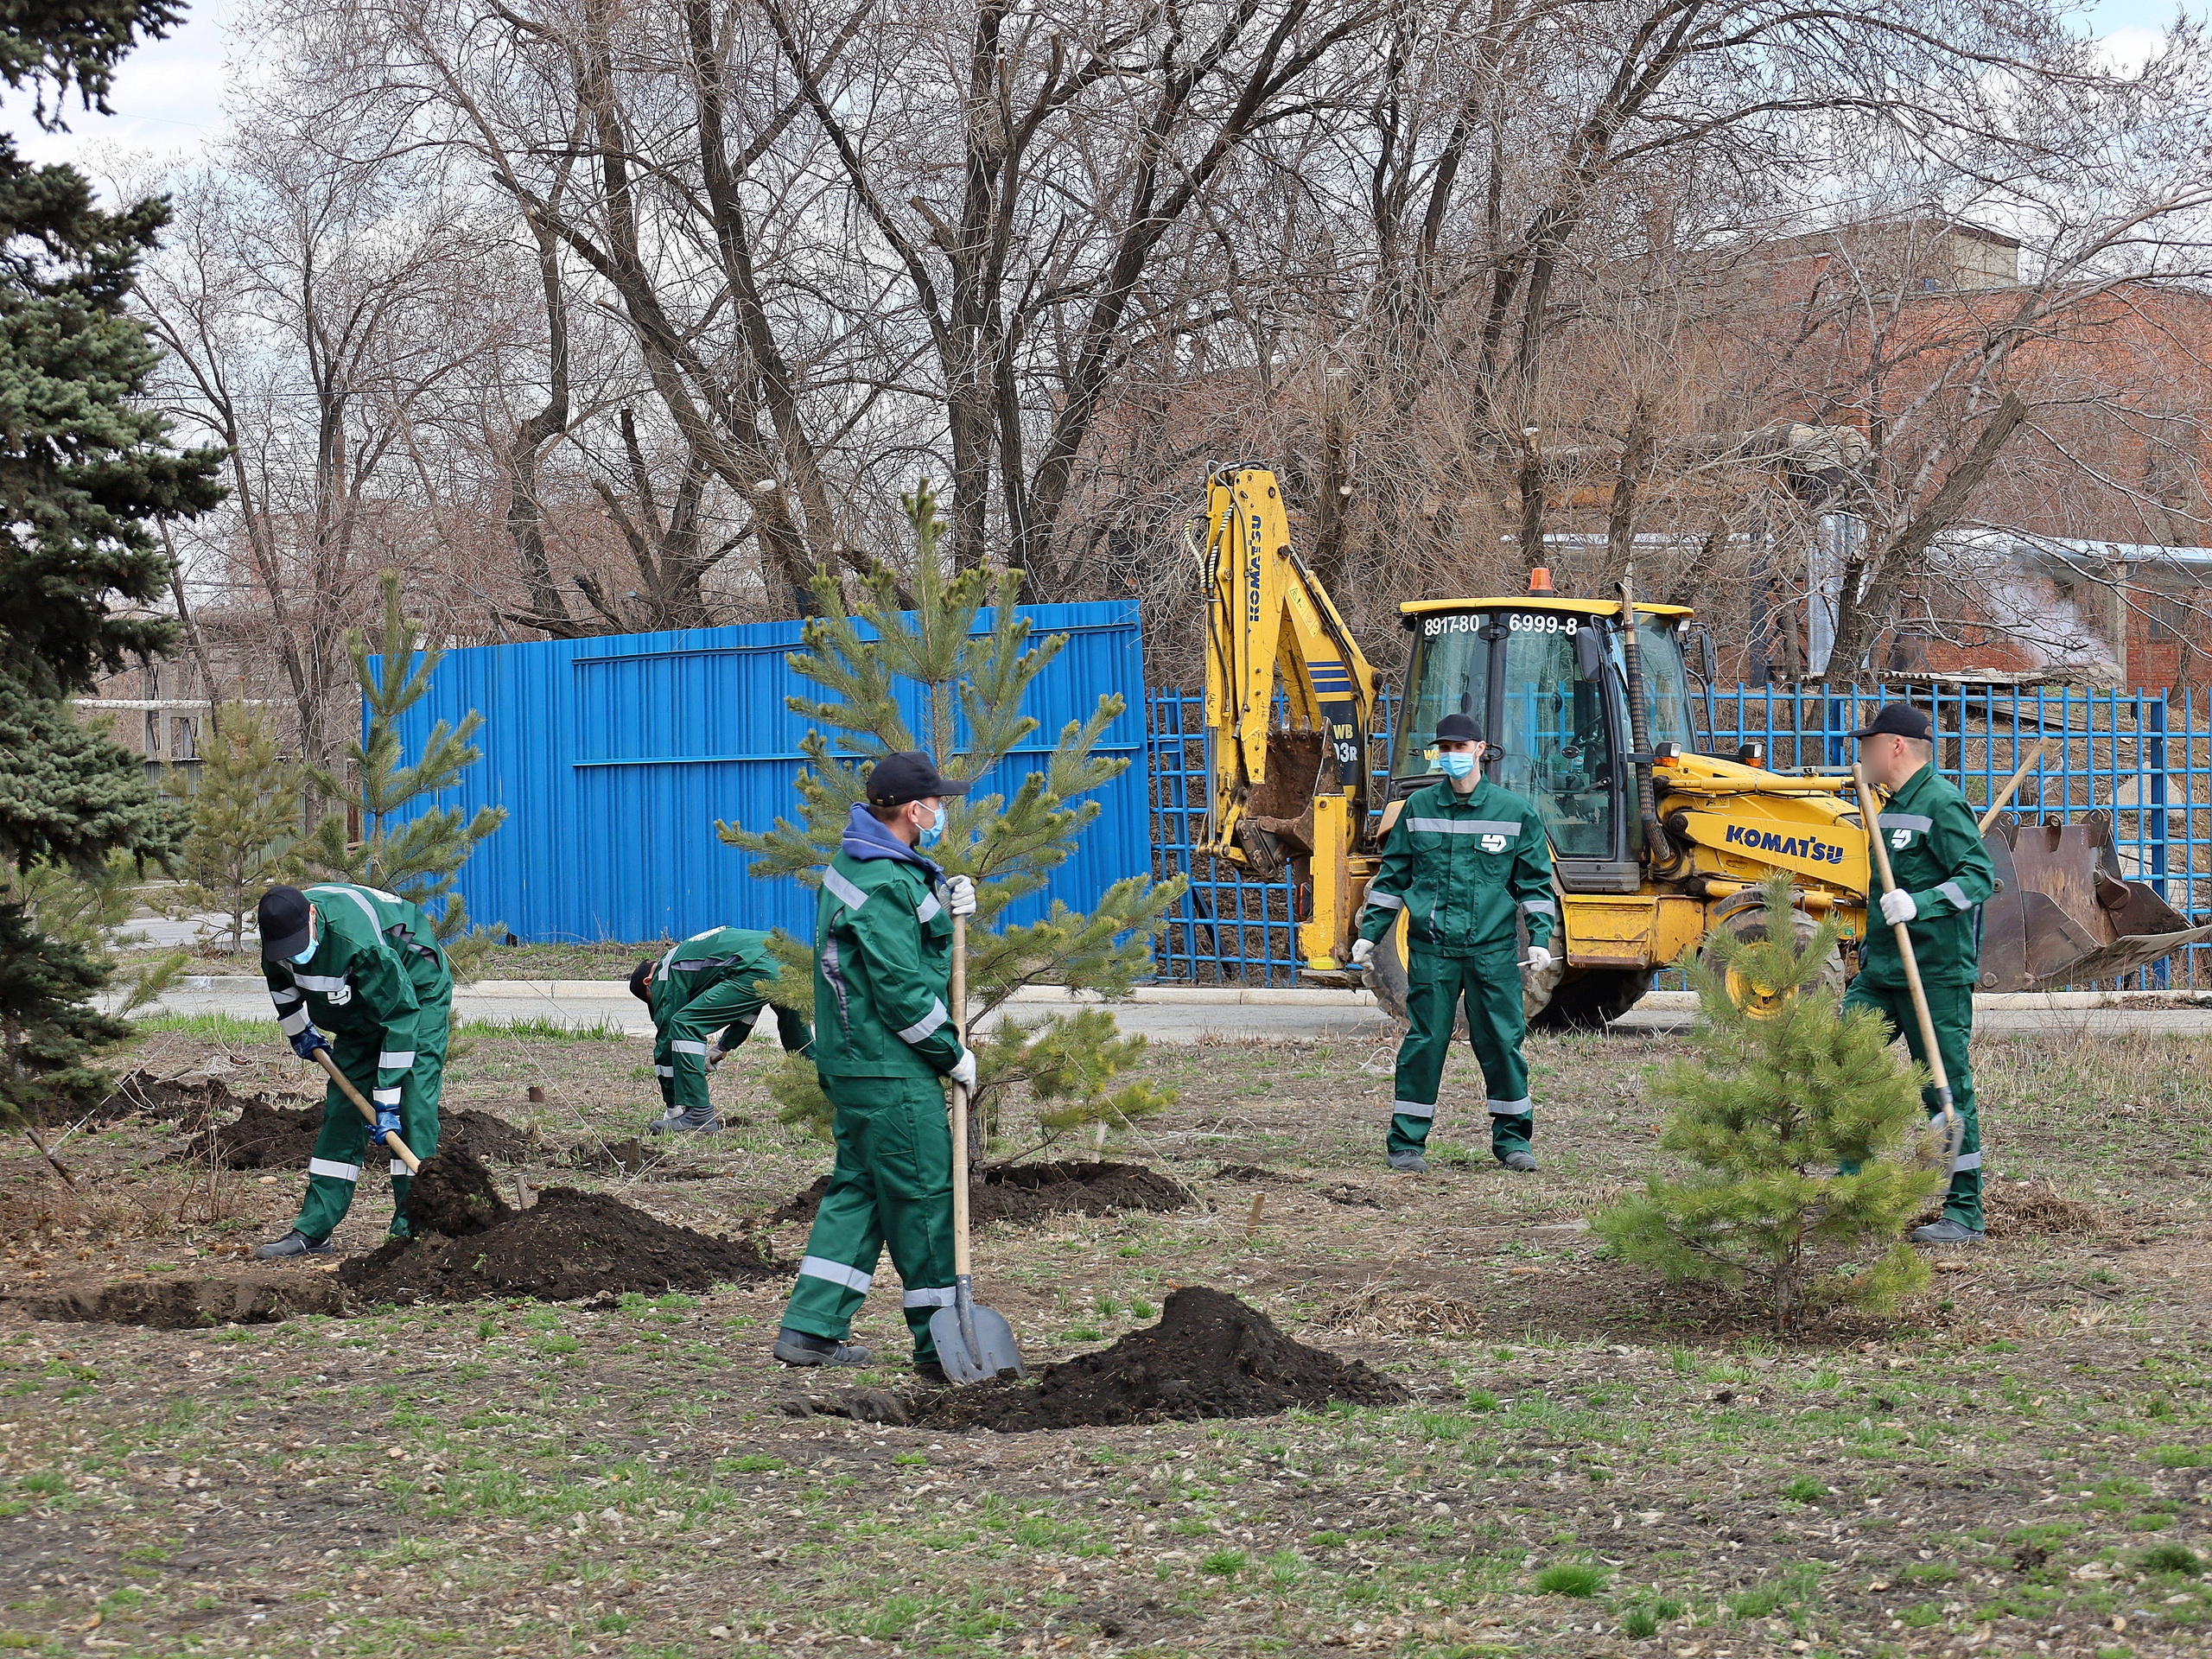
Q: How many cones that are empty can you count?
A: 0